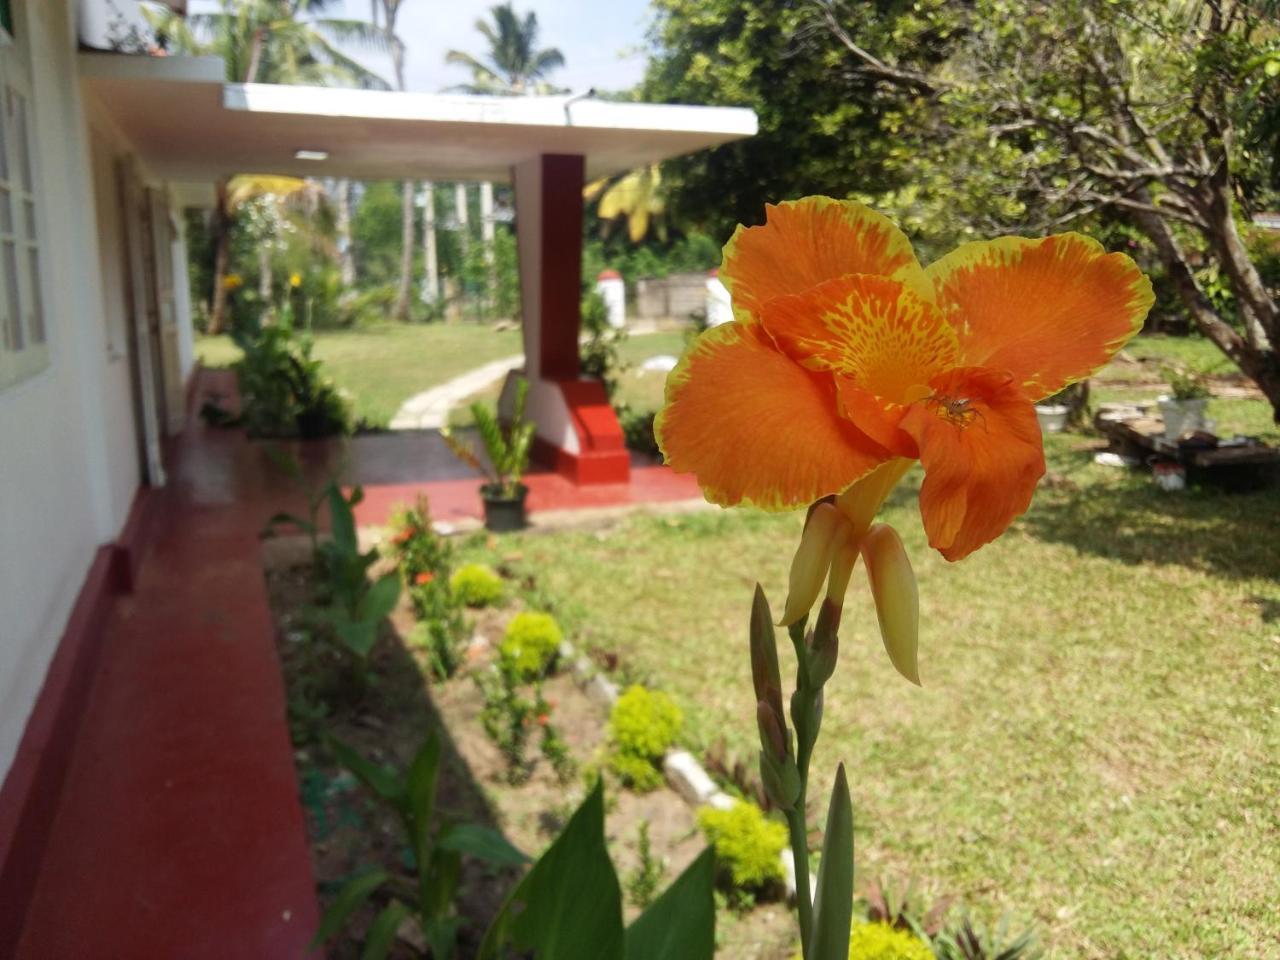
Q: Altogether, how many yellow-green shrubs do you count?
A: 5